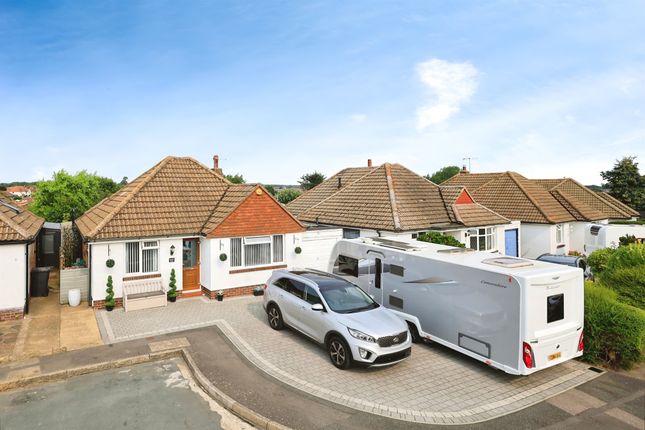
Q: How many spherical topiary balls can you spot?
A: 3